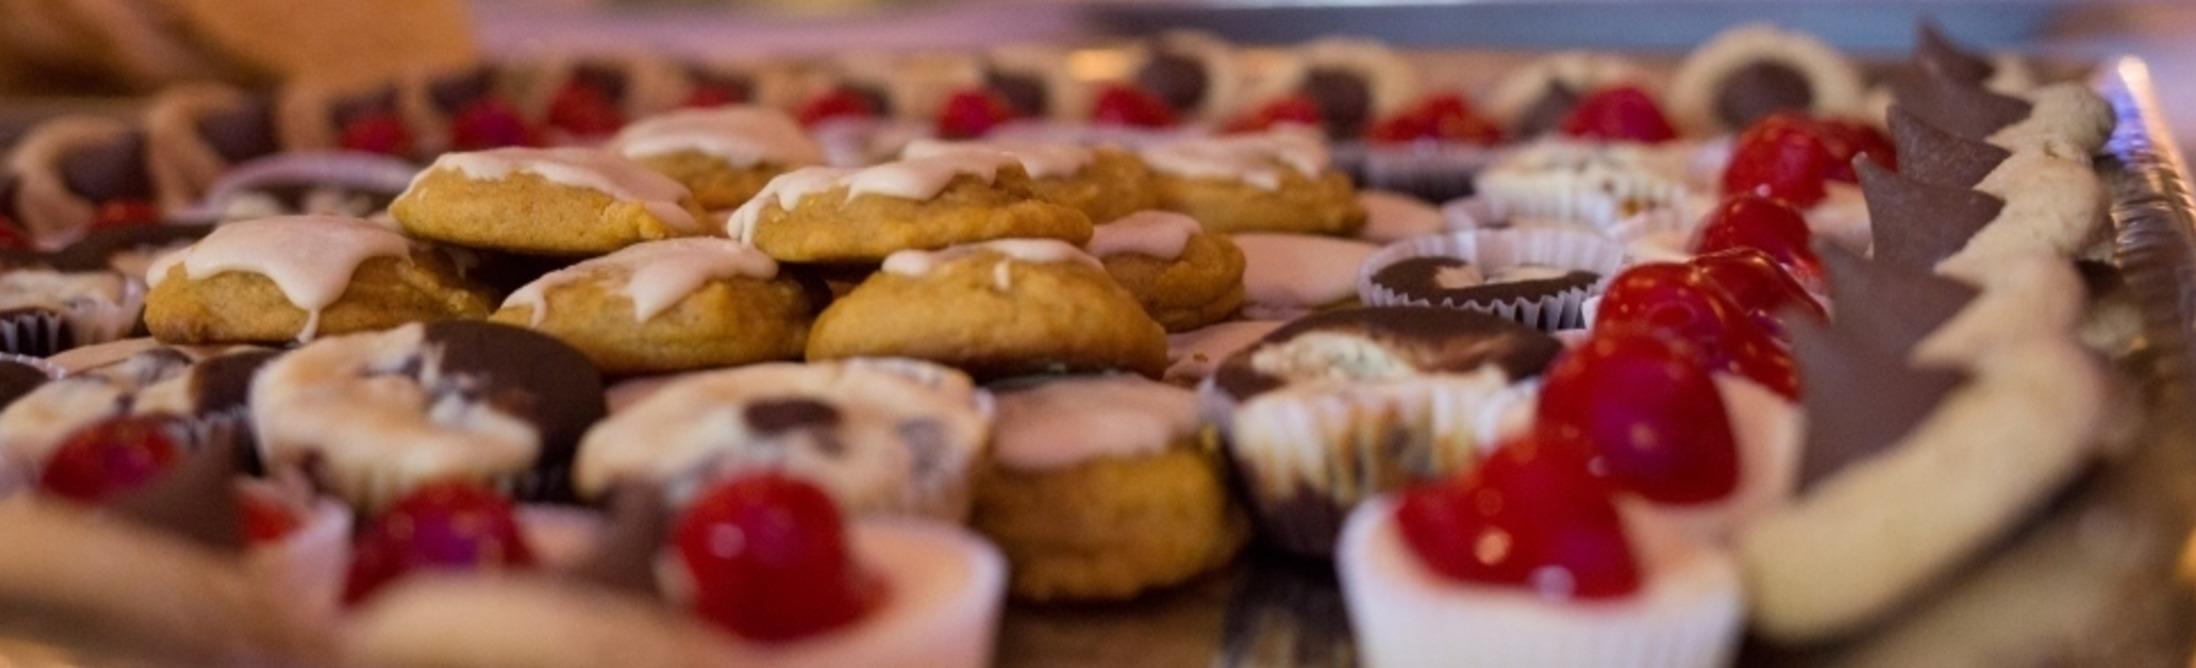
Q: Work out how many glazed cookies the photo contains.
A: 10